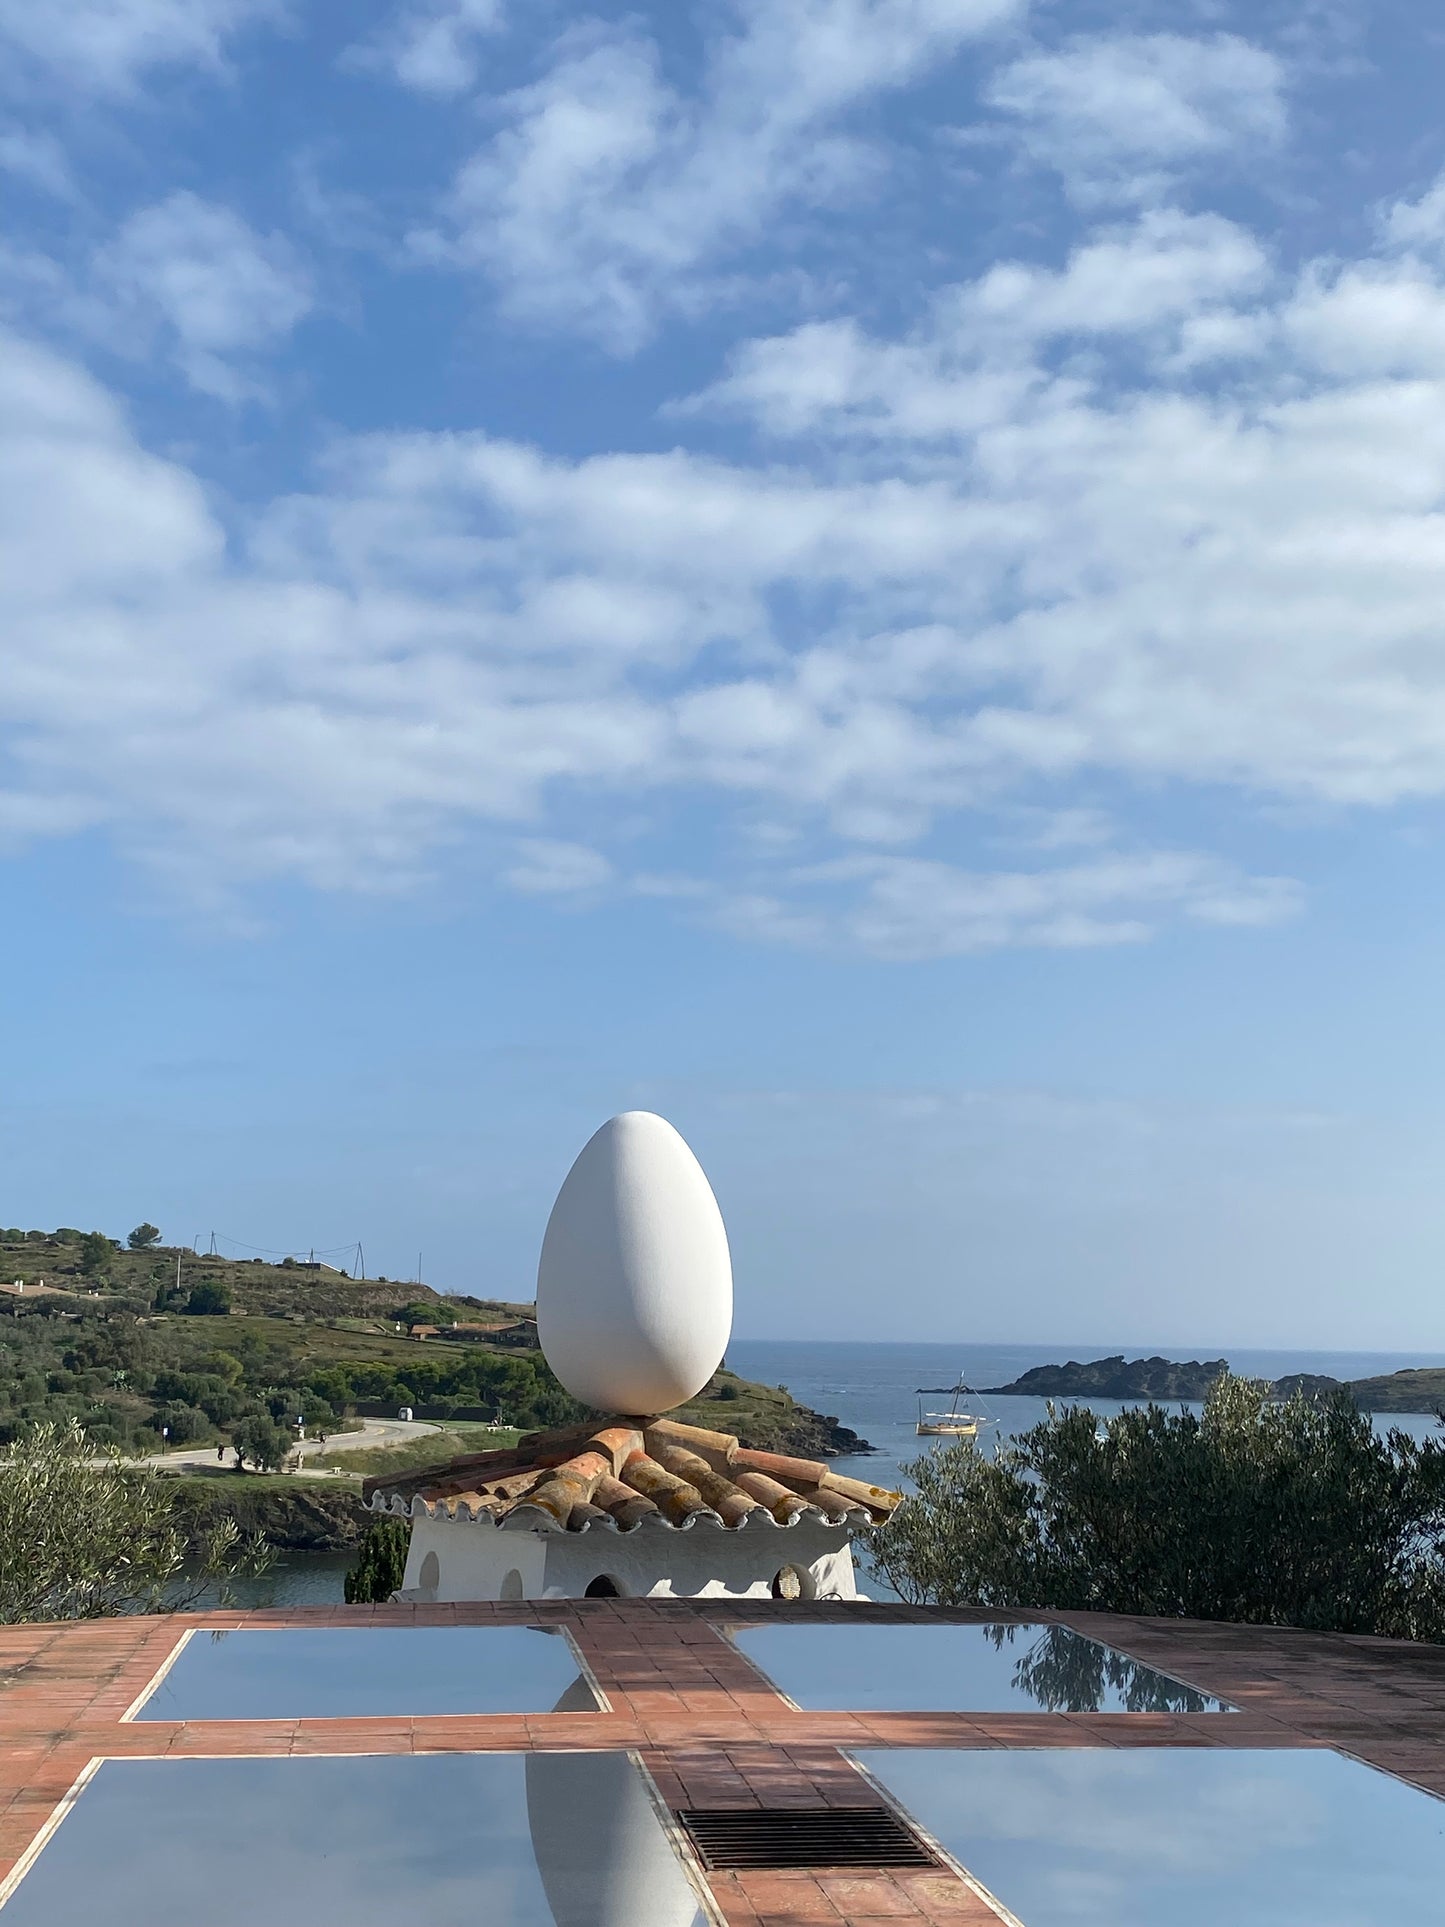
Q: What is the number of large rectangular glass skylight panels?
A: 4